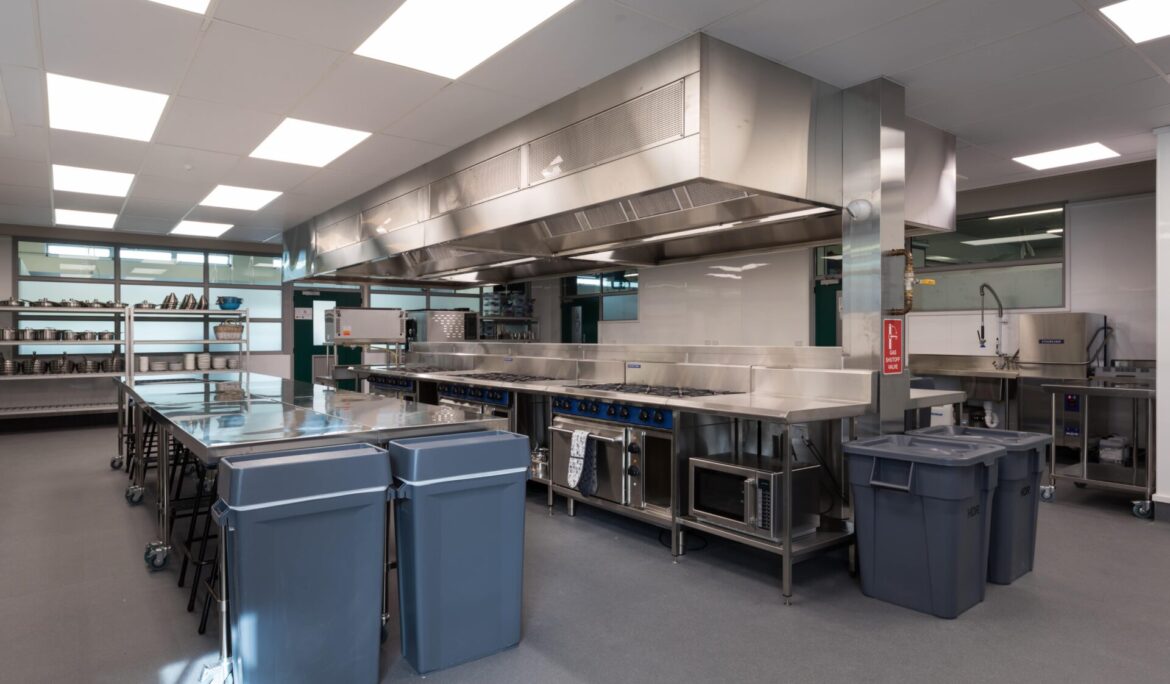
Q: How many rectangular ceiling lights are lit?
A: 10